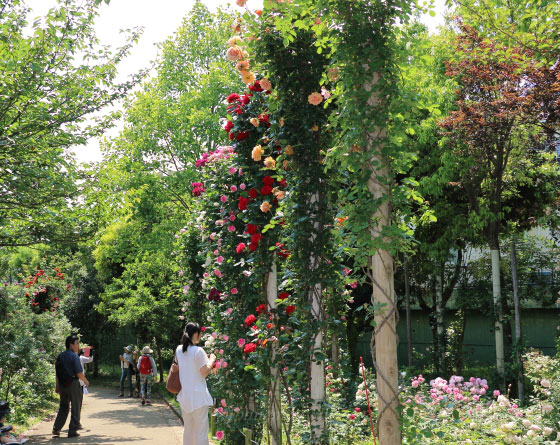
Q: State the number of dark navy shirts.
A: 1